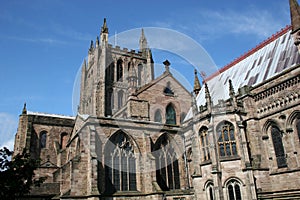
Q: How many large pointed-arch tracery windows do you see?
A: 2